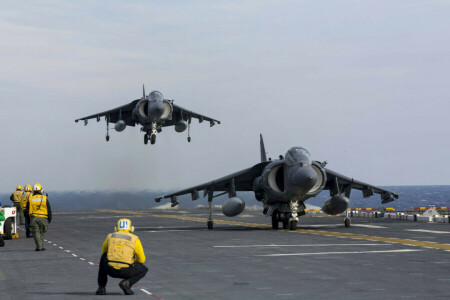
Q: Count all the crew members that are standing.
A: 3